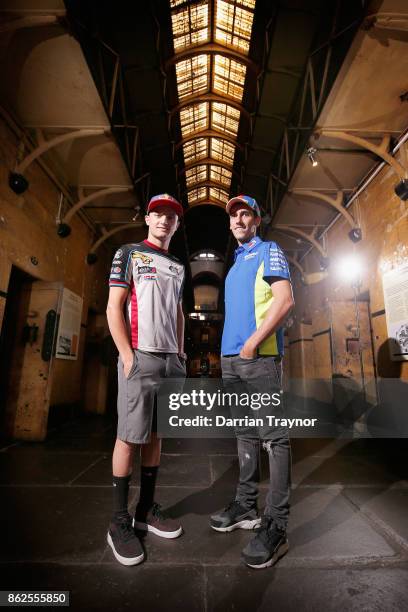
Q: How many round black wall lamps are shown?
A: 6